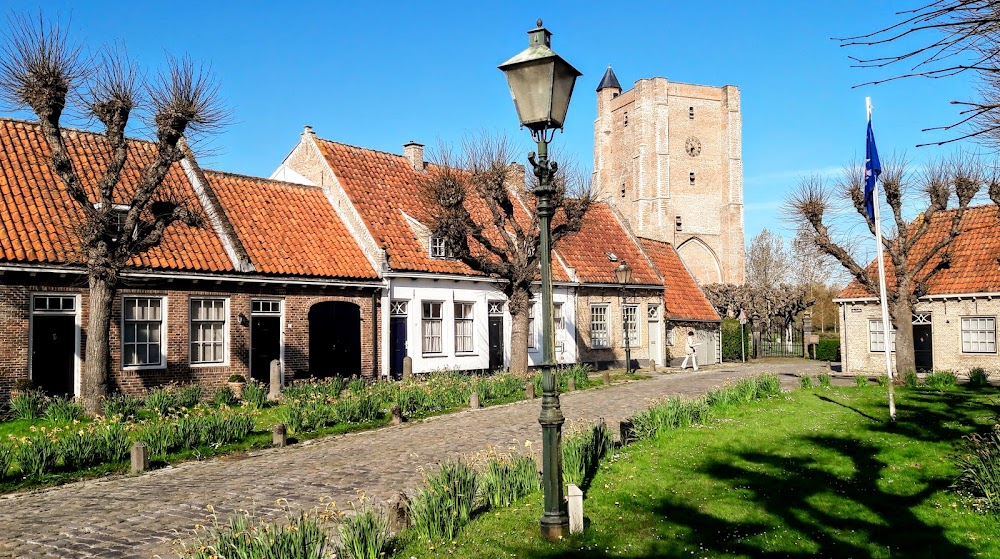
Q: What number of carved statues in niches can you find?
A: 0